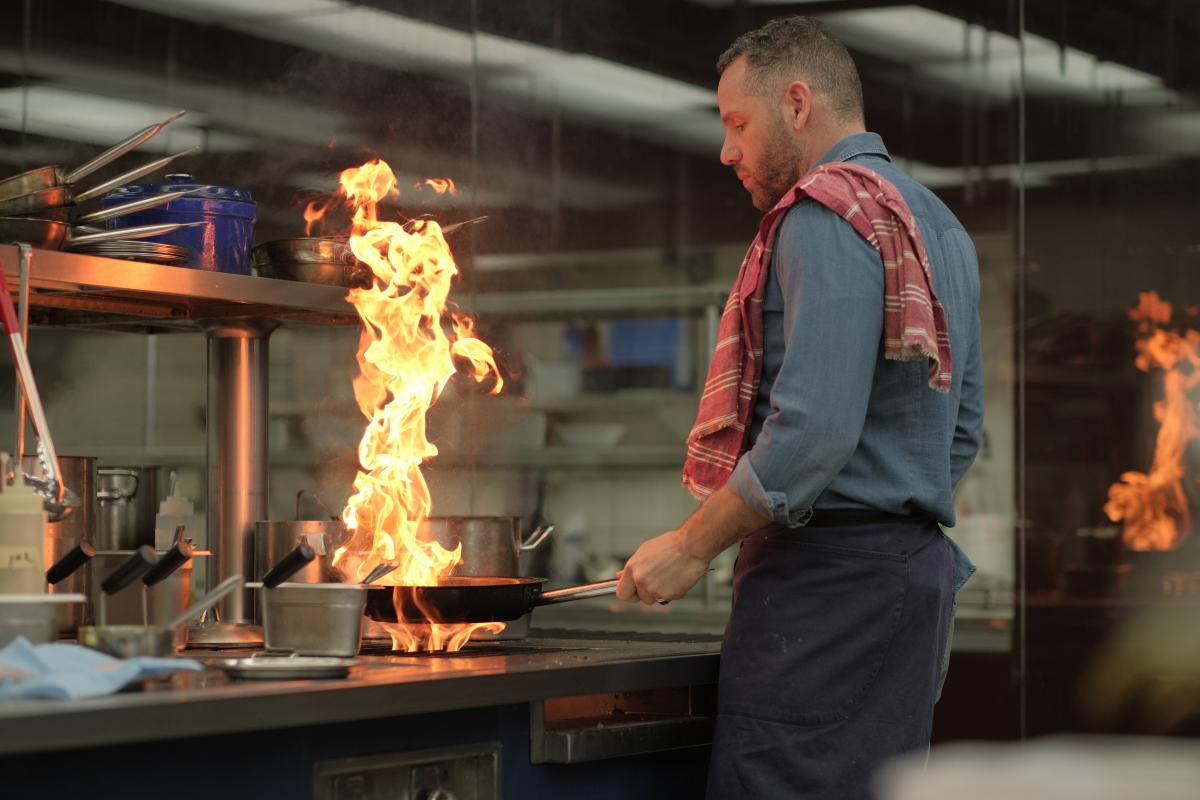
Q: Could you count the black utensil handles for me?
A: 4